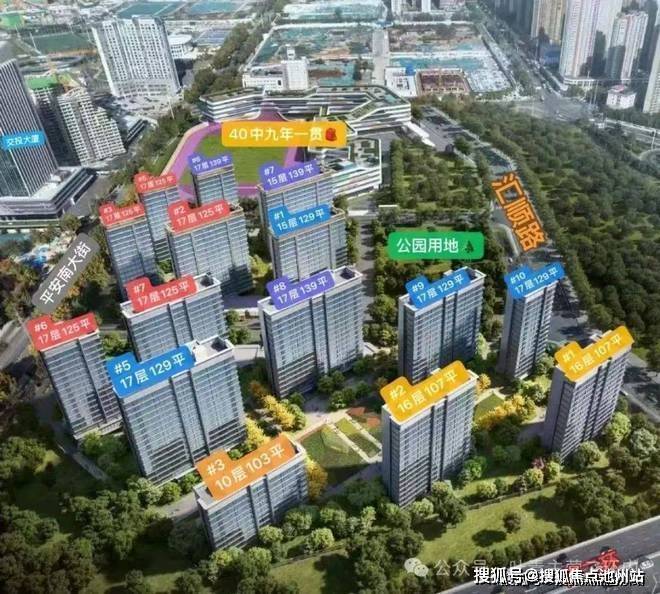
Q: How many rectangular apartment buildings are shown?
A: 15